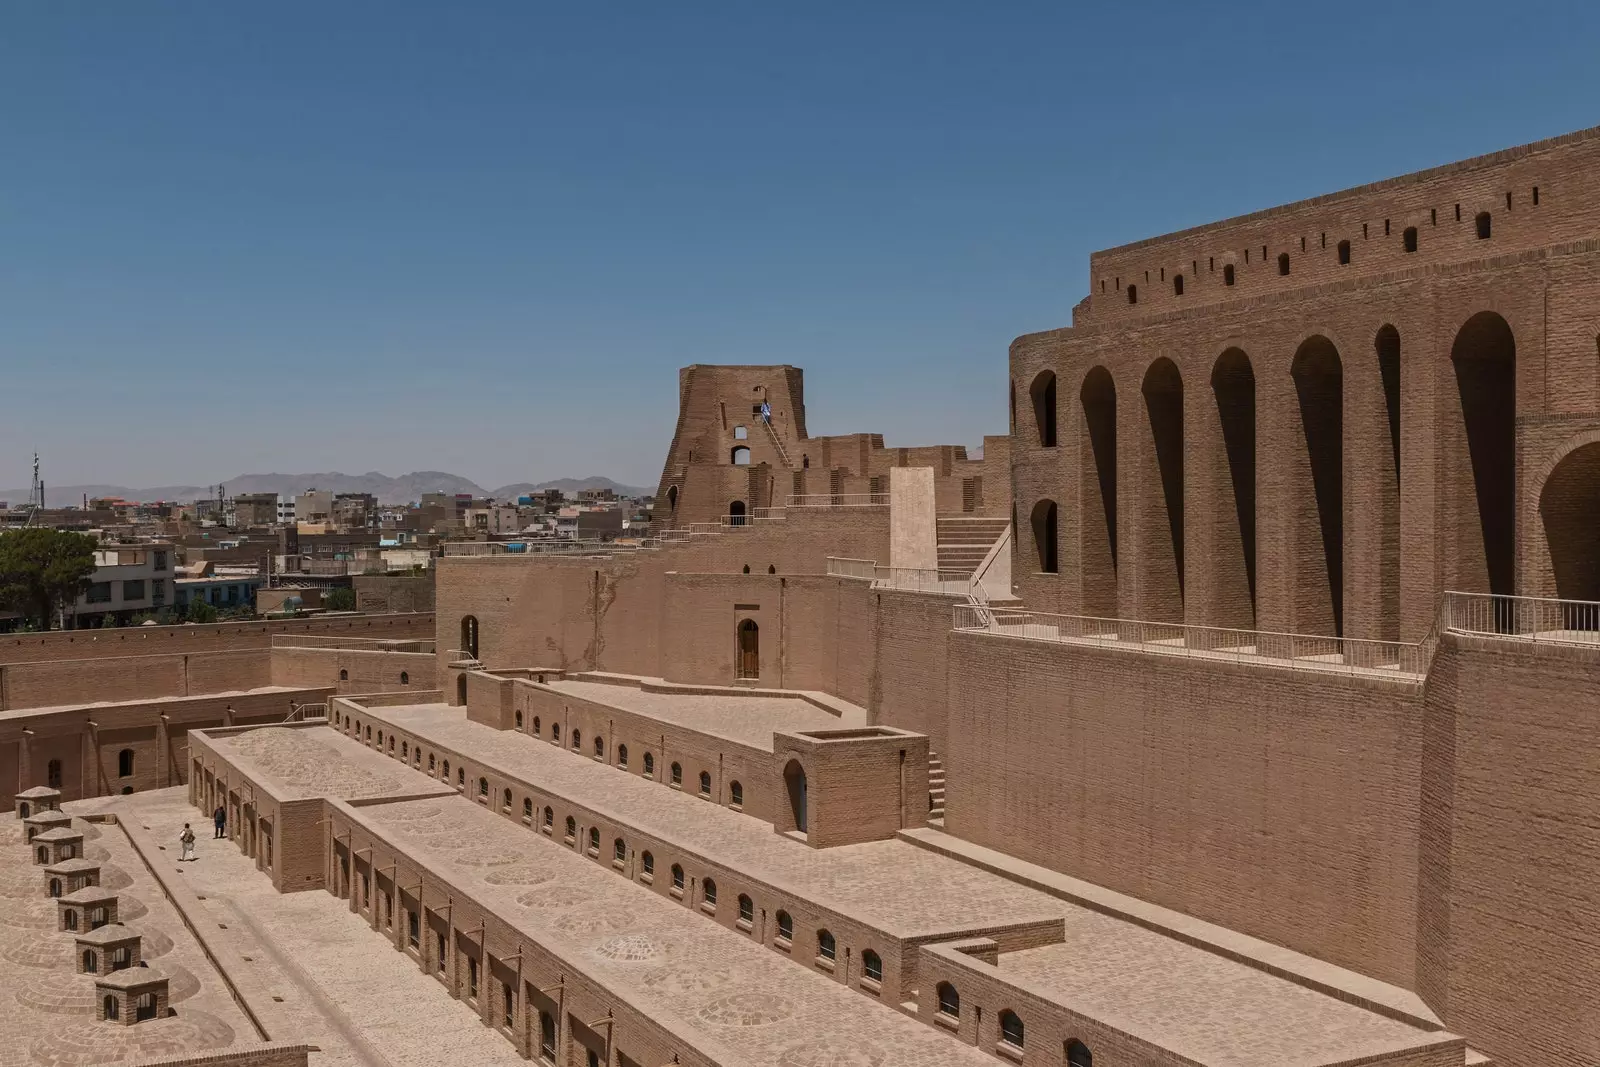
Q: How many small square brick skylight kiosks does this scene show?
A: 7